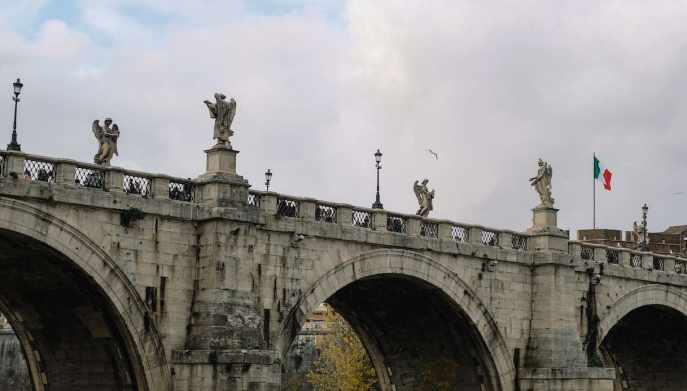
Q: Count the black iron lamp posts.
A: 4